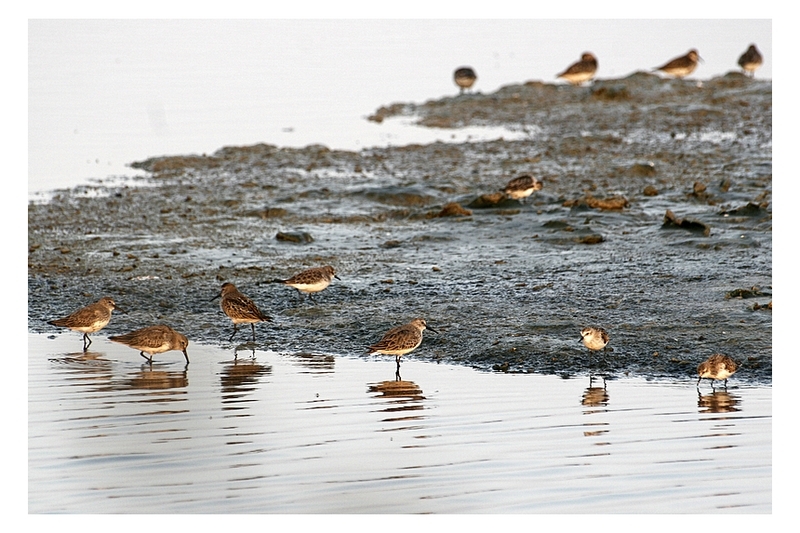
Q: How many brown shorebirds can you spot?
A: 12